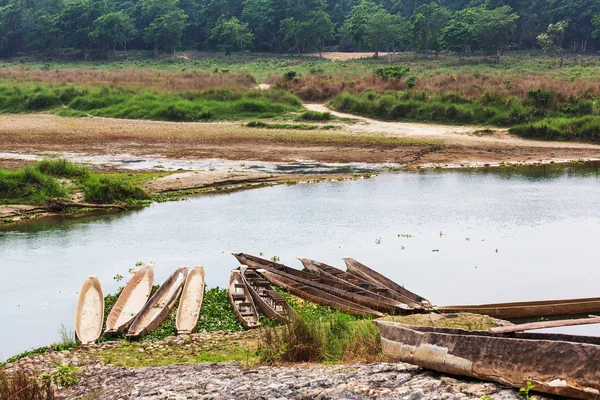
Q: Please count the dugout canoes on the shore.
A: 12